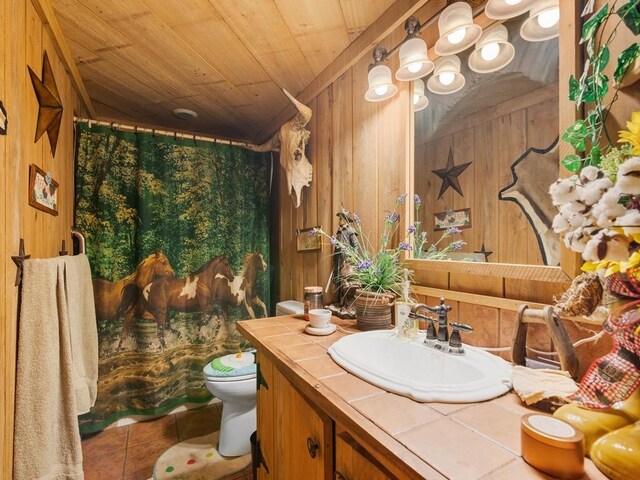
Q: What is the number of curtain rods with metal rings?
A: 1